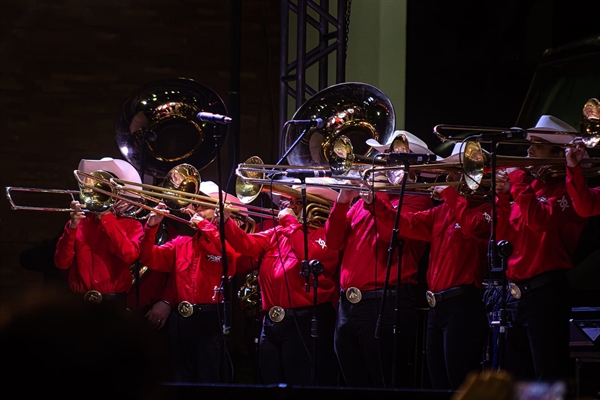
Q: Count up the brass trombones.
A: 7